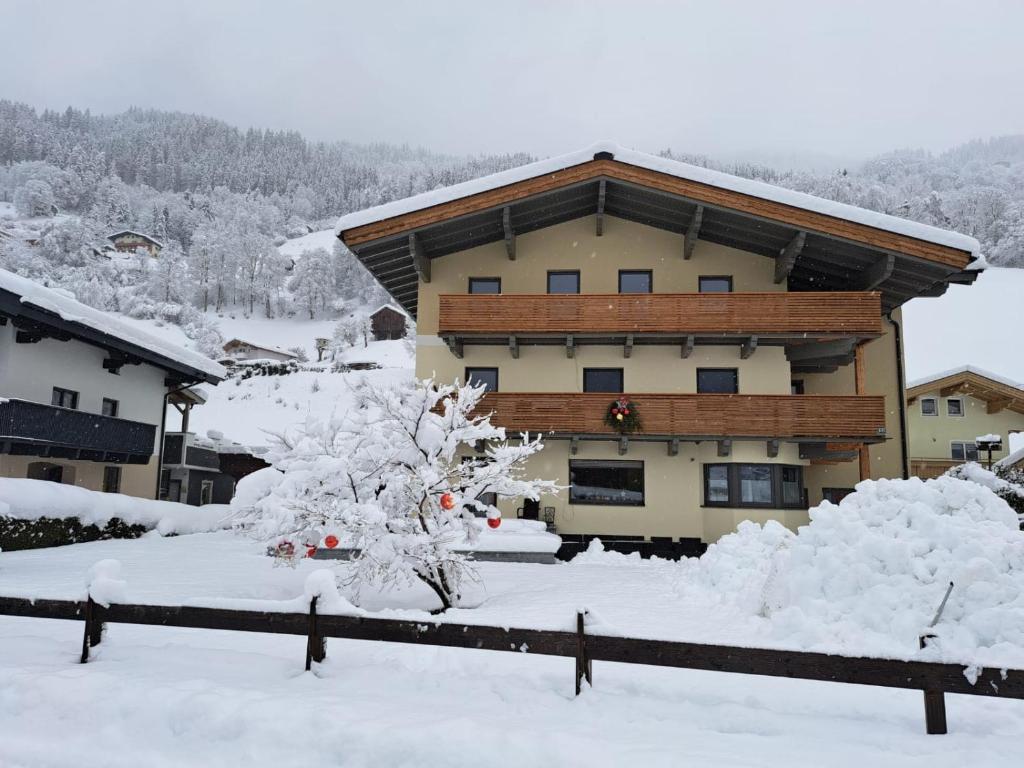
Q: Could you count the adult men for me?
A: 0